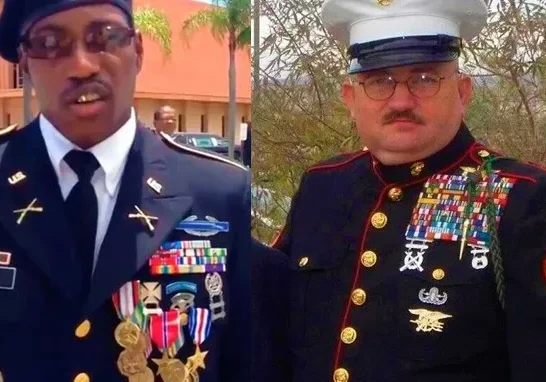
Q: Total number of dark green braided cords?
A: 1